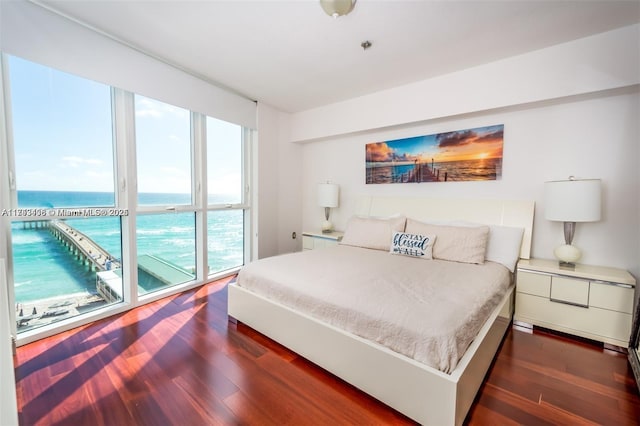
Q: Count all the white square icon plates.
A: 0